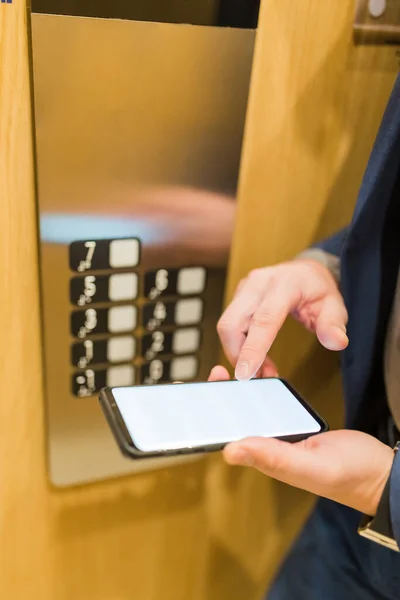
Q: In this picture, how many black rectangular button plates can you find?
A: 9